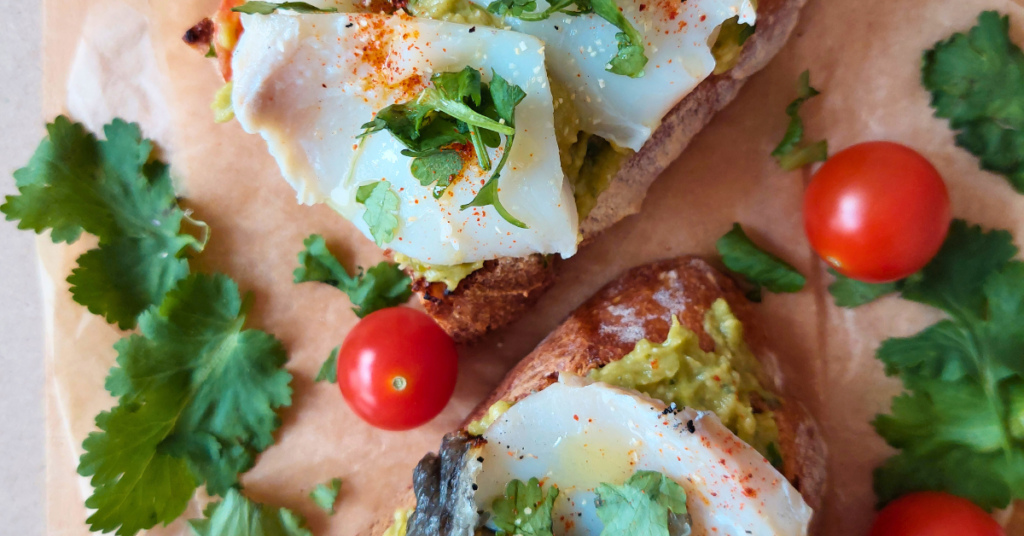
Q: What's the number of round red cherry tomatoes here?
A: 3